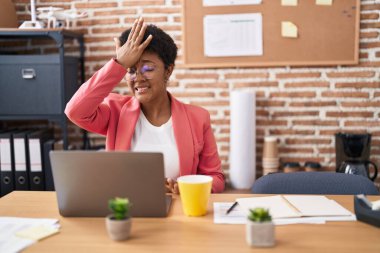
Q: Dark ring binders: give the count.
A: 3